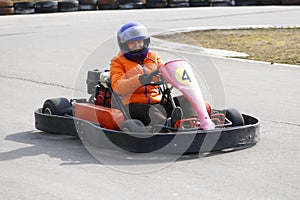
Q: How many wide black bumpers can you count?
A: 1